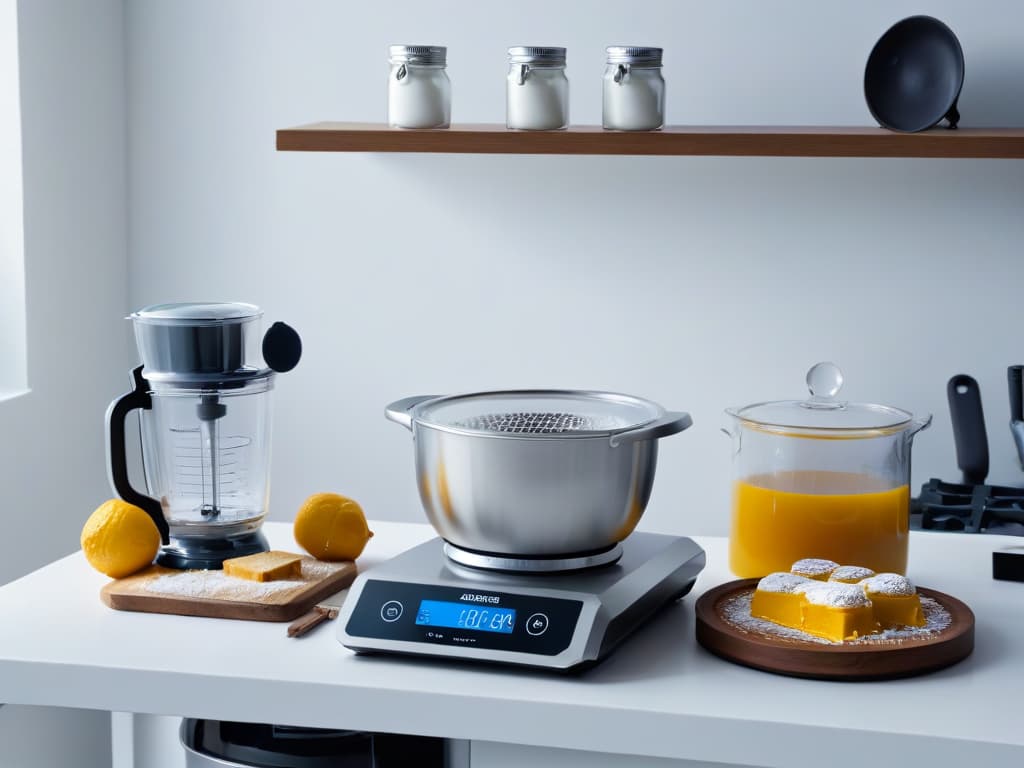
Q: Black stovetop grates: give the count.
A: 1